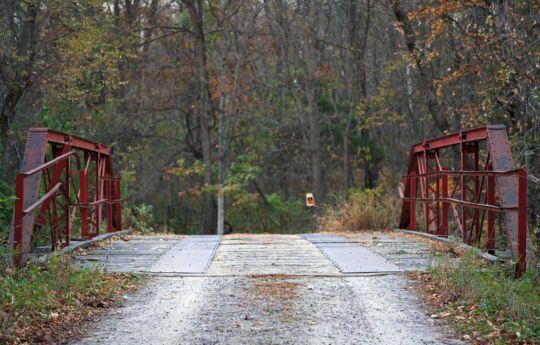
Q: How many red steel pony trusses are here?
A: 2